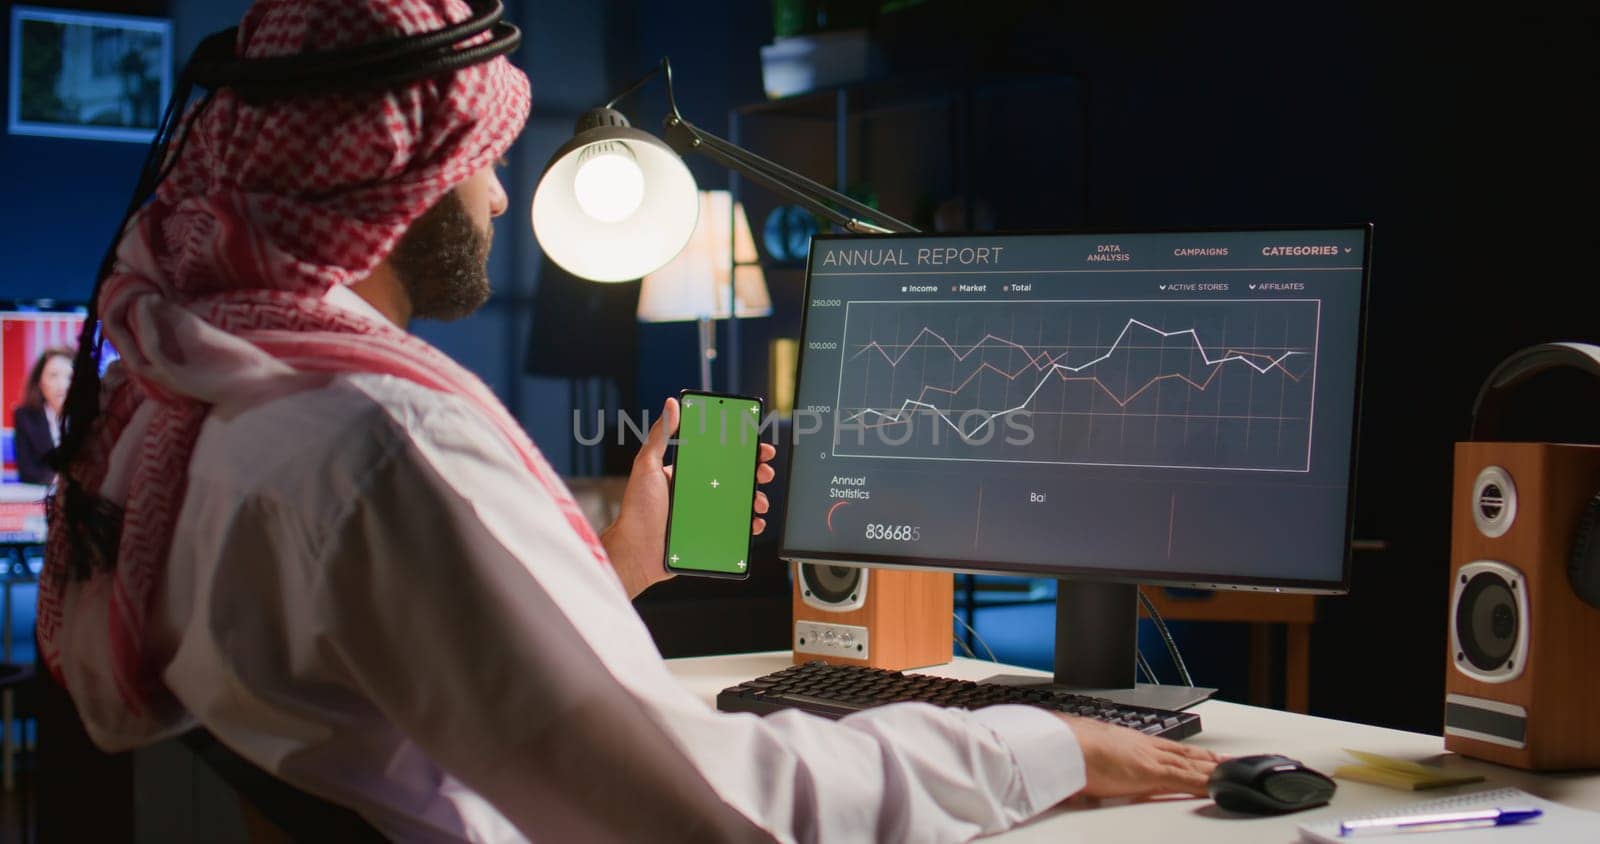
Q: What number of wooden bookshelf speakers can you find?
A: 2